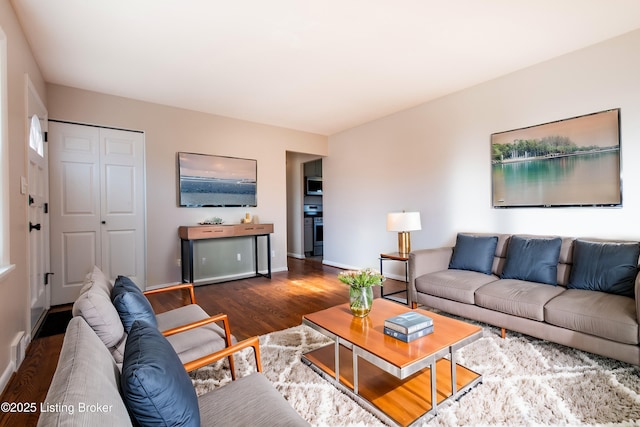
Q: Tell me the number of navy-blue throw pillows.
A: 5